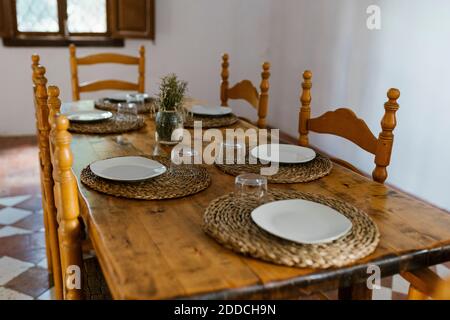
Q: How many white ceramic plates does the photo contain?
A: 6